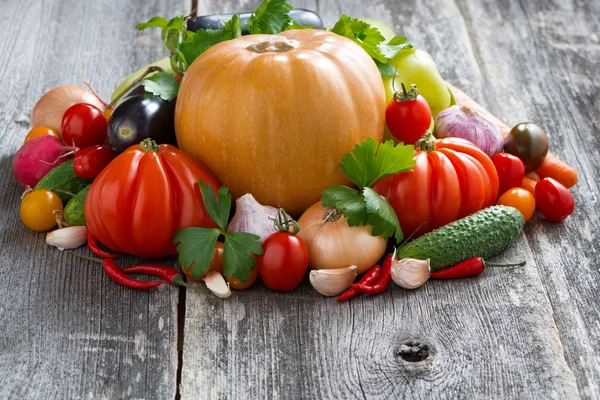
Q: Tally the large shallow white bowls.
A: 0